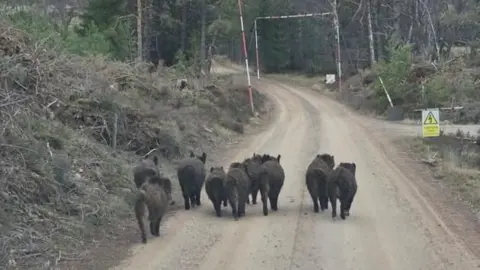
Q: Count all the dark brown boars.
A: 9